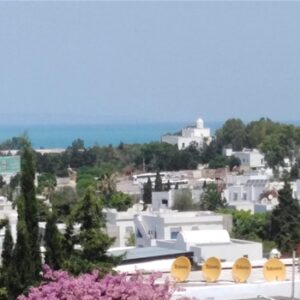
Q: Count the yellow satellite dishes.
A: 4